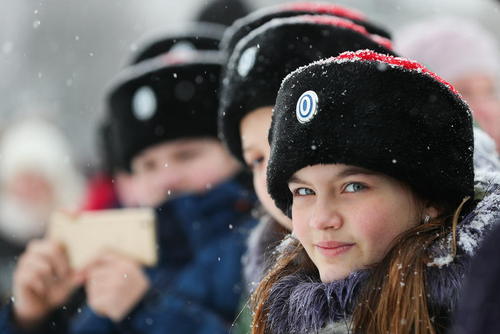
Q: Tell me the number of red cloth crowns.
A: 3